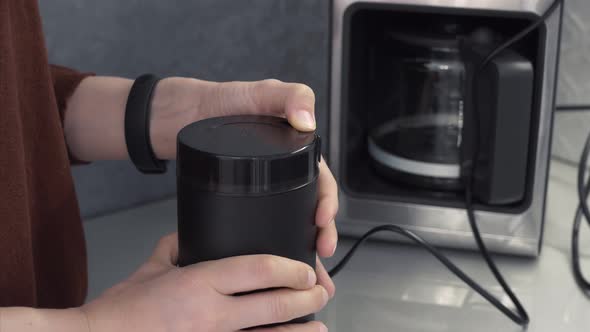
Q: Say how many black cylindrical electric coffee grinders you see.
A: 1